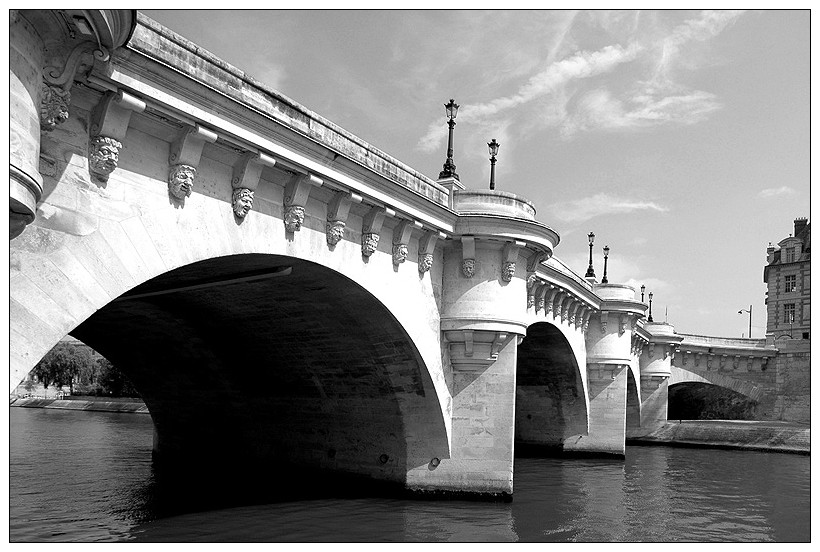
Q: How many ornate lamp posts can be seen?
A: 6